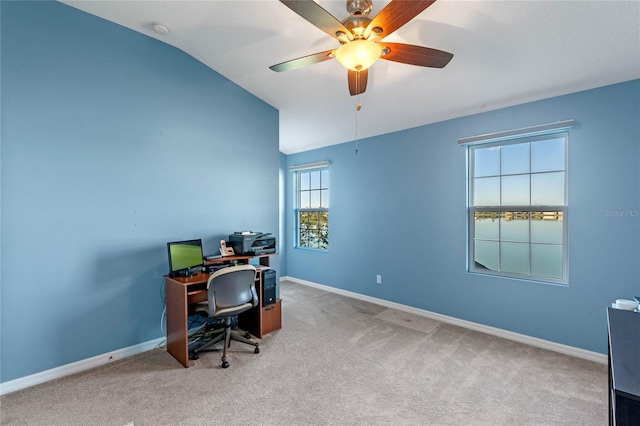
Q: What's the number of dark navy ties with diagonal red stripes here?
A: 0